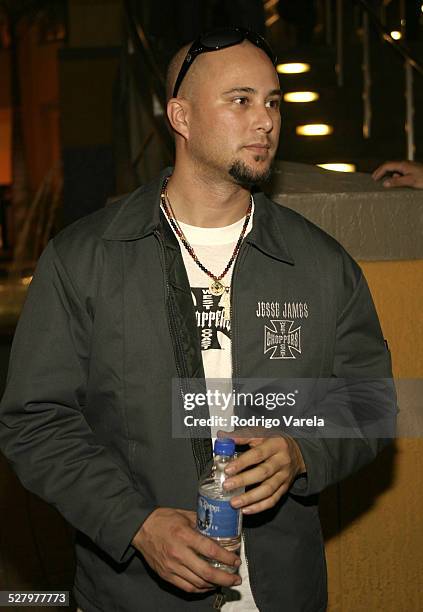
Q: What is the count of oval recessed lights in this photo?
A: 4